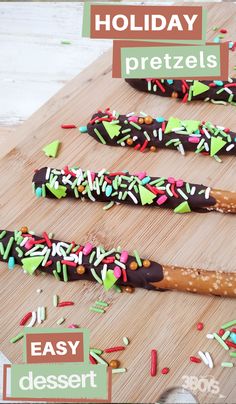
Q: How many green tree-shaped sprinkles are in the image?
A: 11